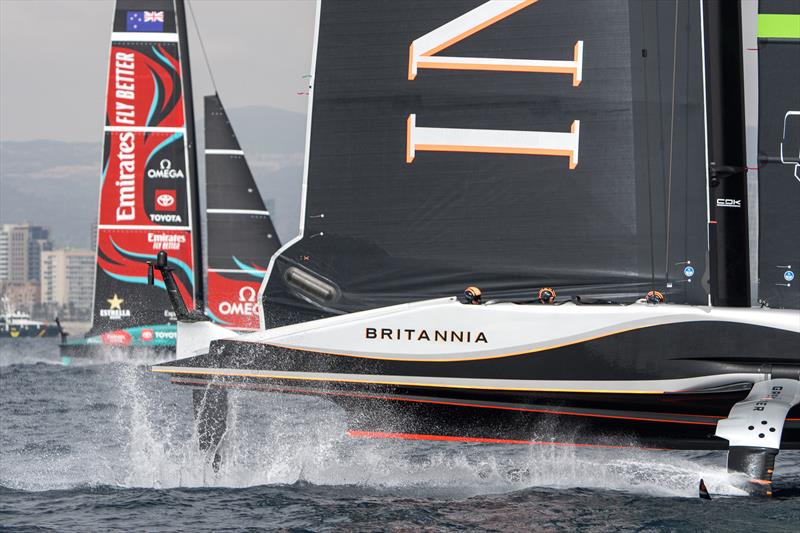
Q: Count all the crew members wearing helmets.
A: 3